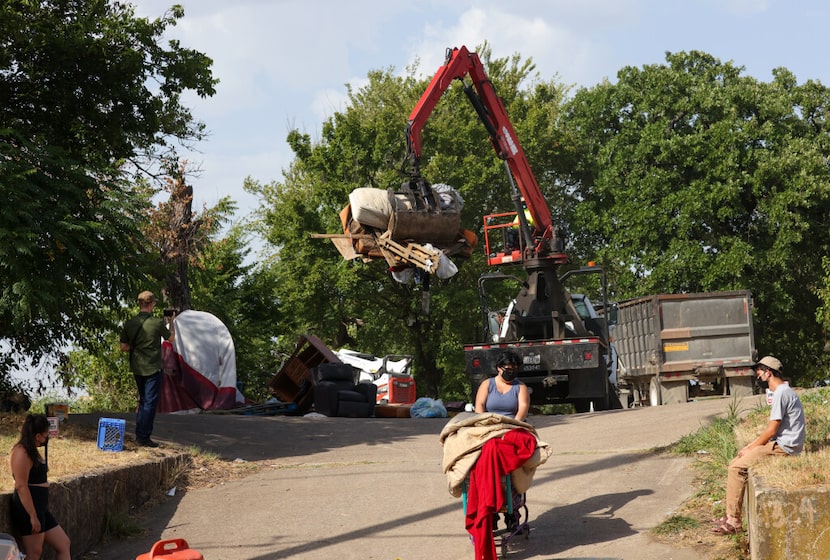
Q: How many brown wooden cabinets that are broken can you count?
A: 1